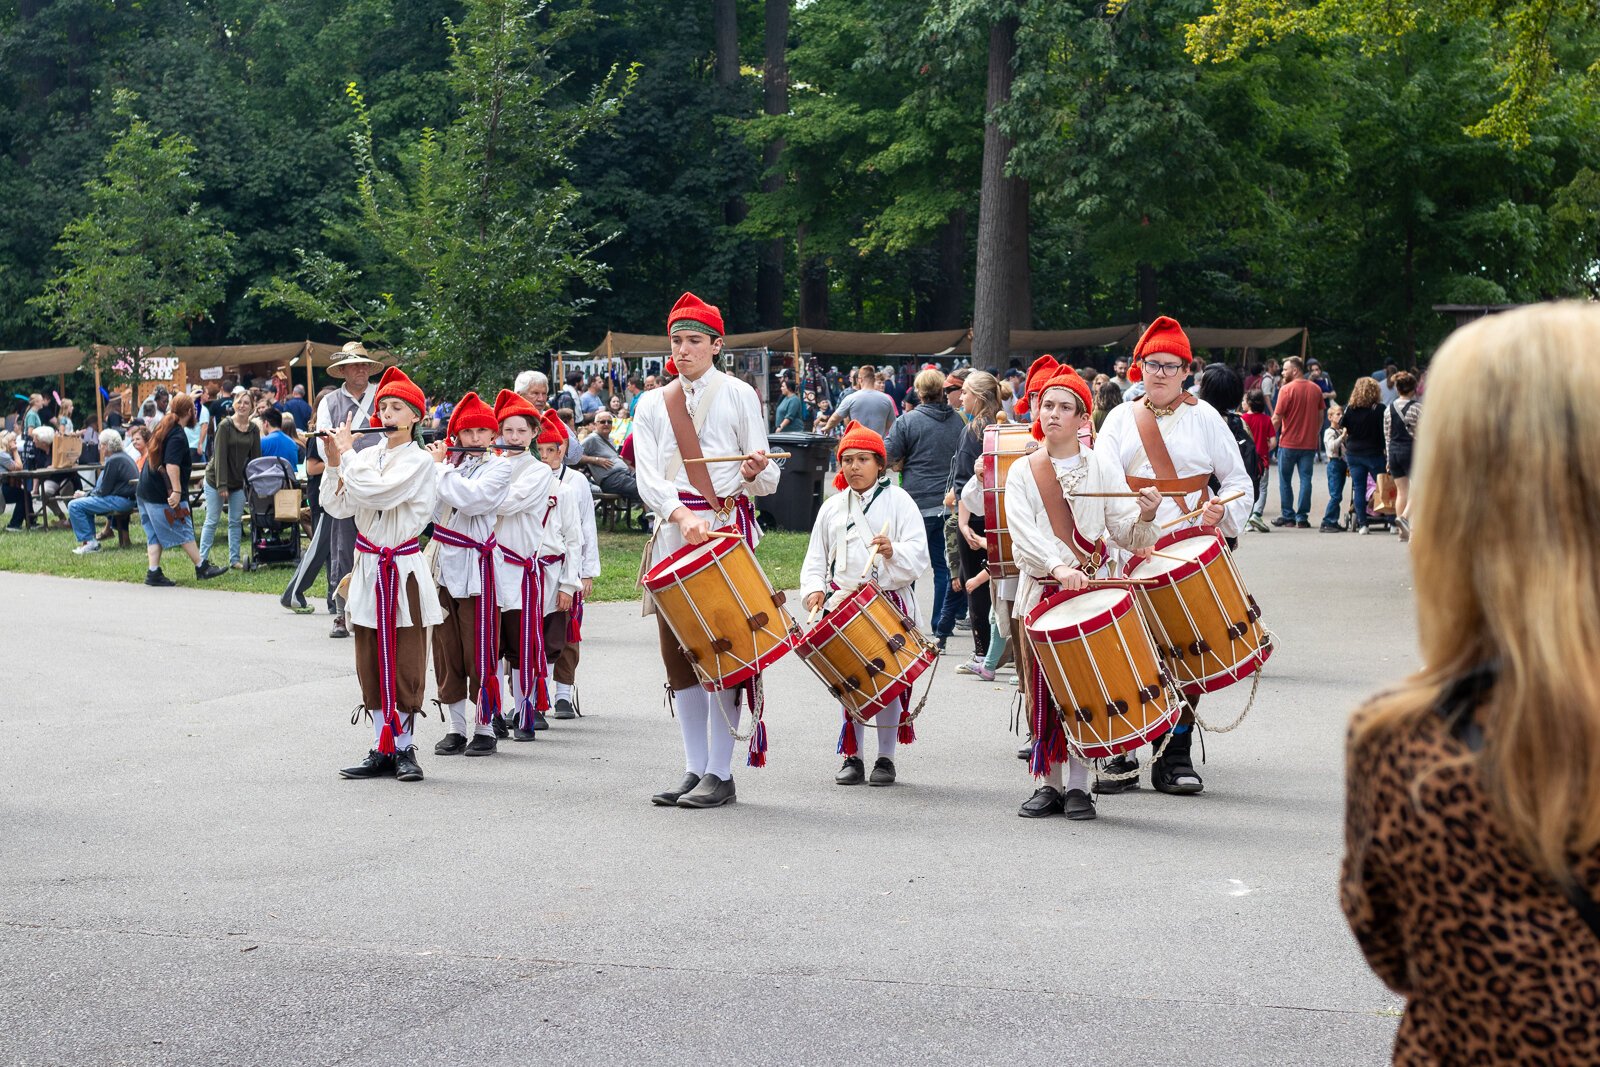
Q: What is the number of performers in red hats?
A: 10